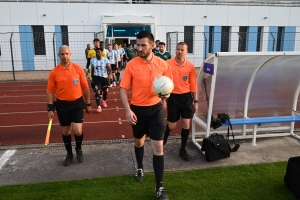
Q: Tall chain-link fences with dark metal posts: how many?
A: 2